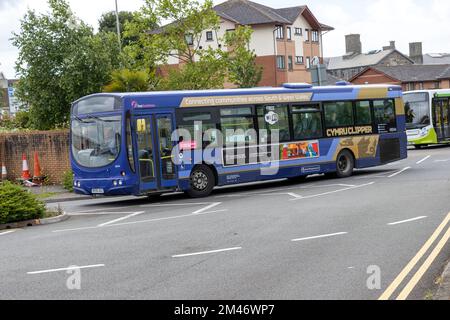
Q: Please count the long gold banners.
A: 1